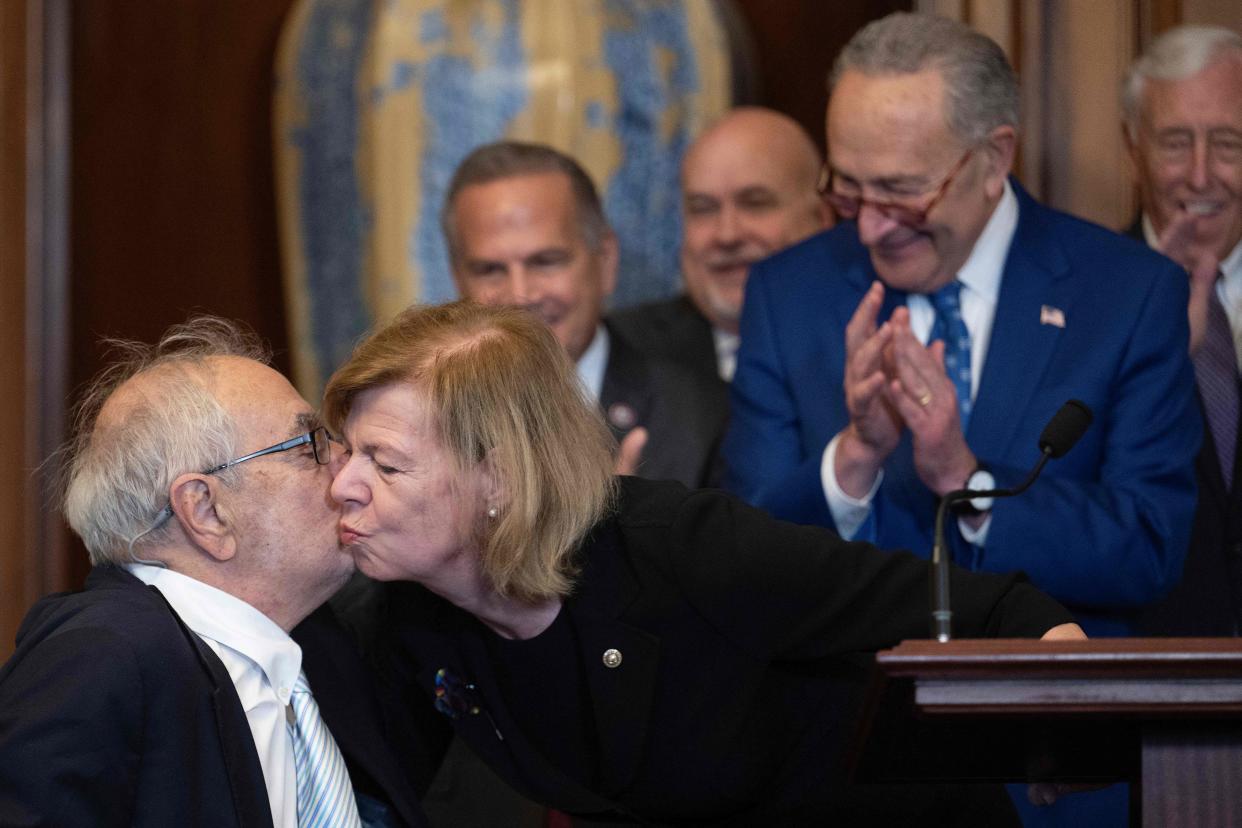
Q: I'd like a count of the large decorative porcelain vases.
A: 1